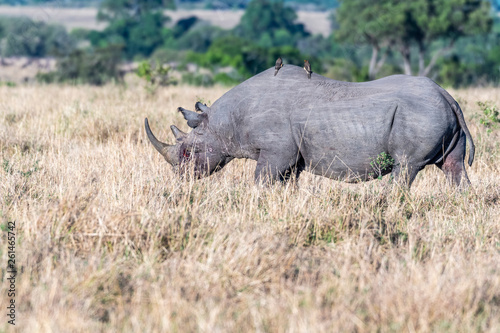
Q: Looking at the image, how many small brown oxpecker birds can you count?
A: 2